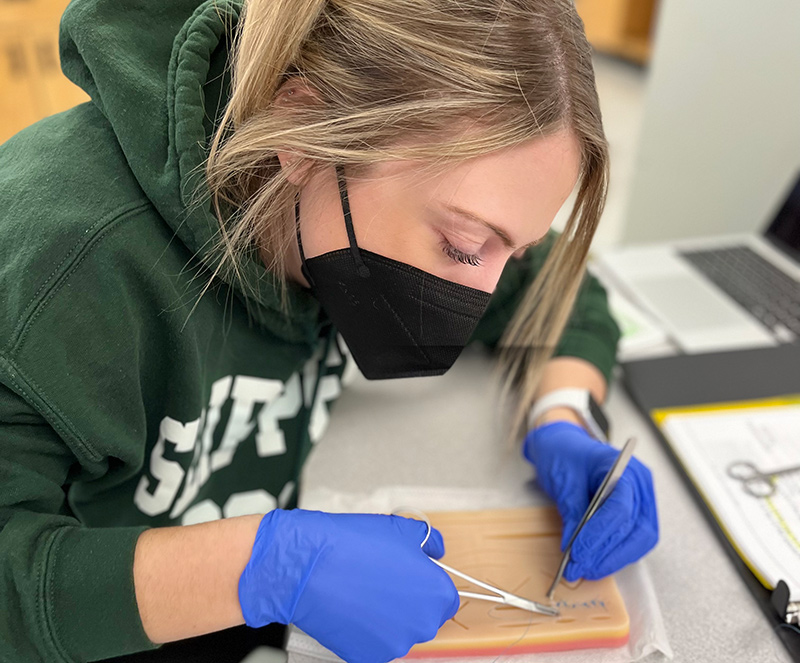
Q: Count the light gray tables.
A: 1